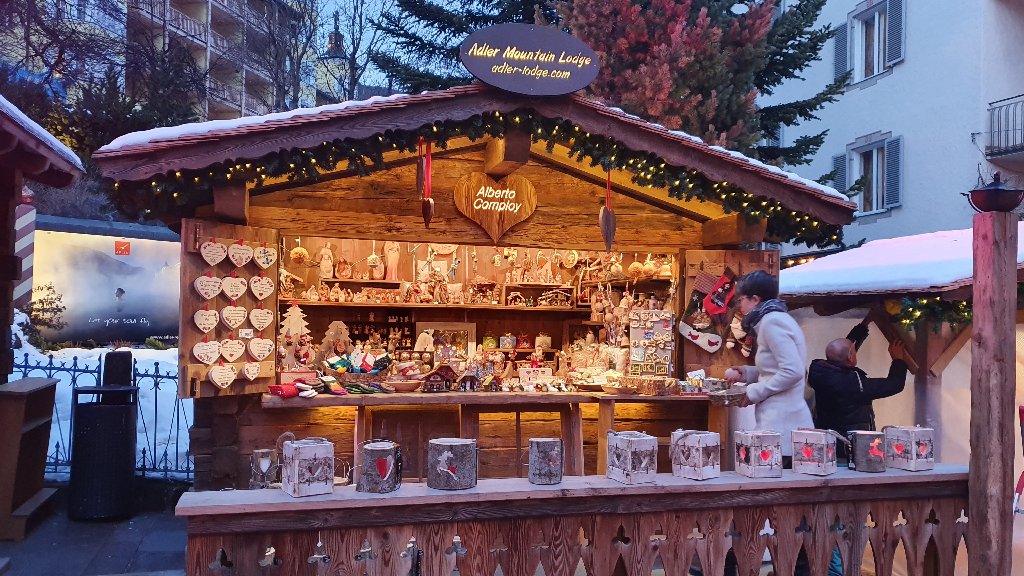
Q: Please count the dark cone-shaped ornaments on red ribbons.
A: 2